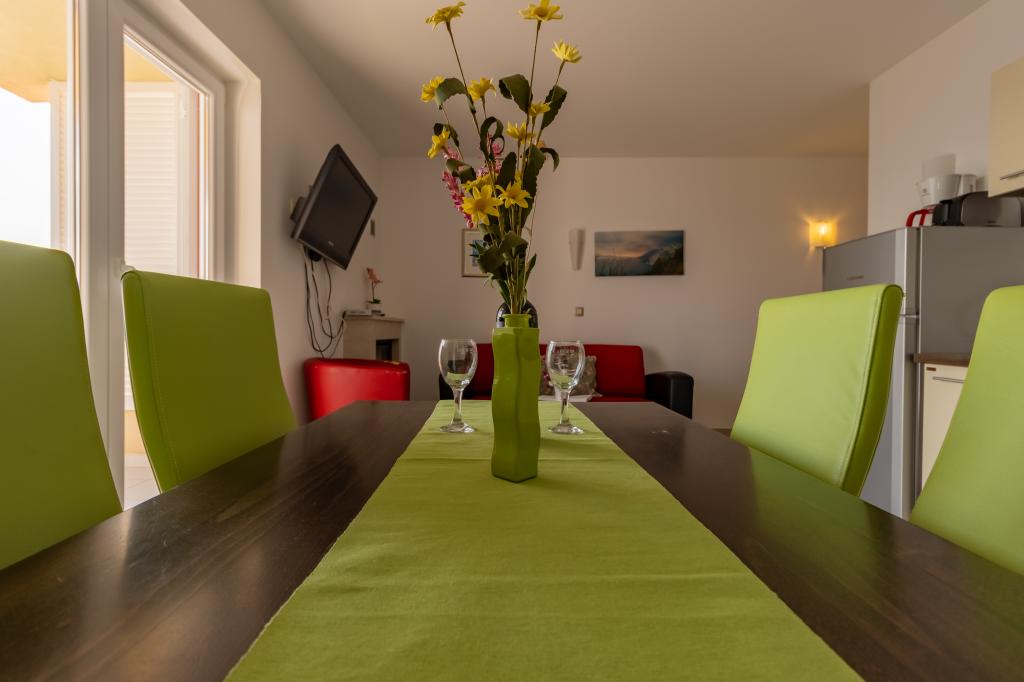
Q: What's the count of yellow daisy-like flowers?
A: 11